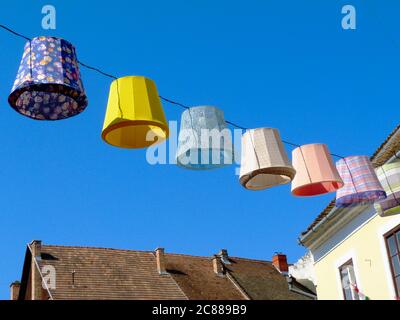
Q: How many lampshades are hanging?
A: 7